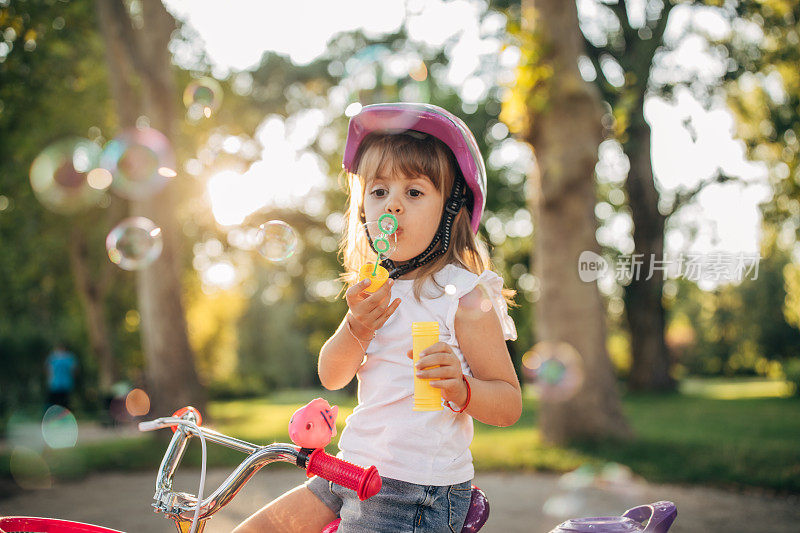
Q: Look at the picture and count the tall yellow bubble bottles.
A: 1